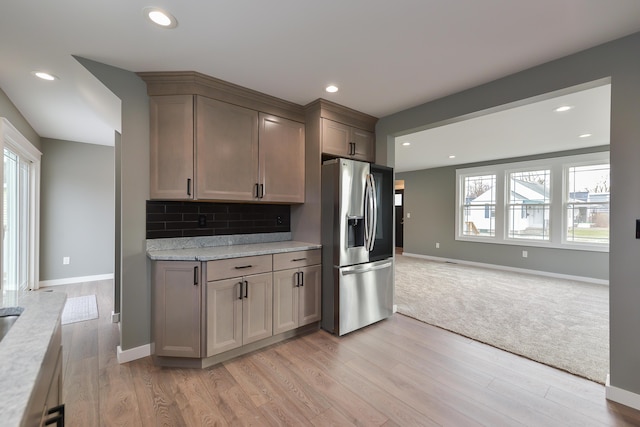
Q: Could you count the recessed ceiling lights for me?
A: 7